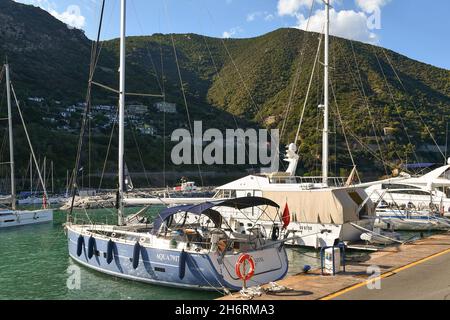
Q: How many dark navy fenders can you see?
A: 5